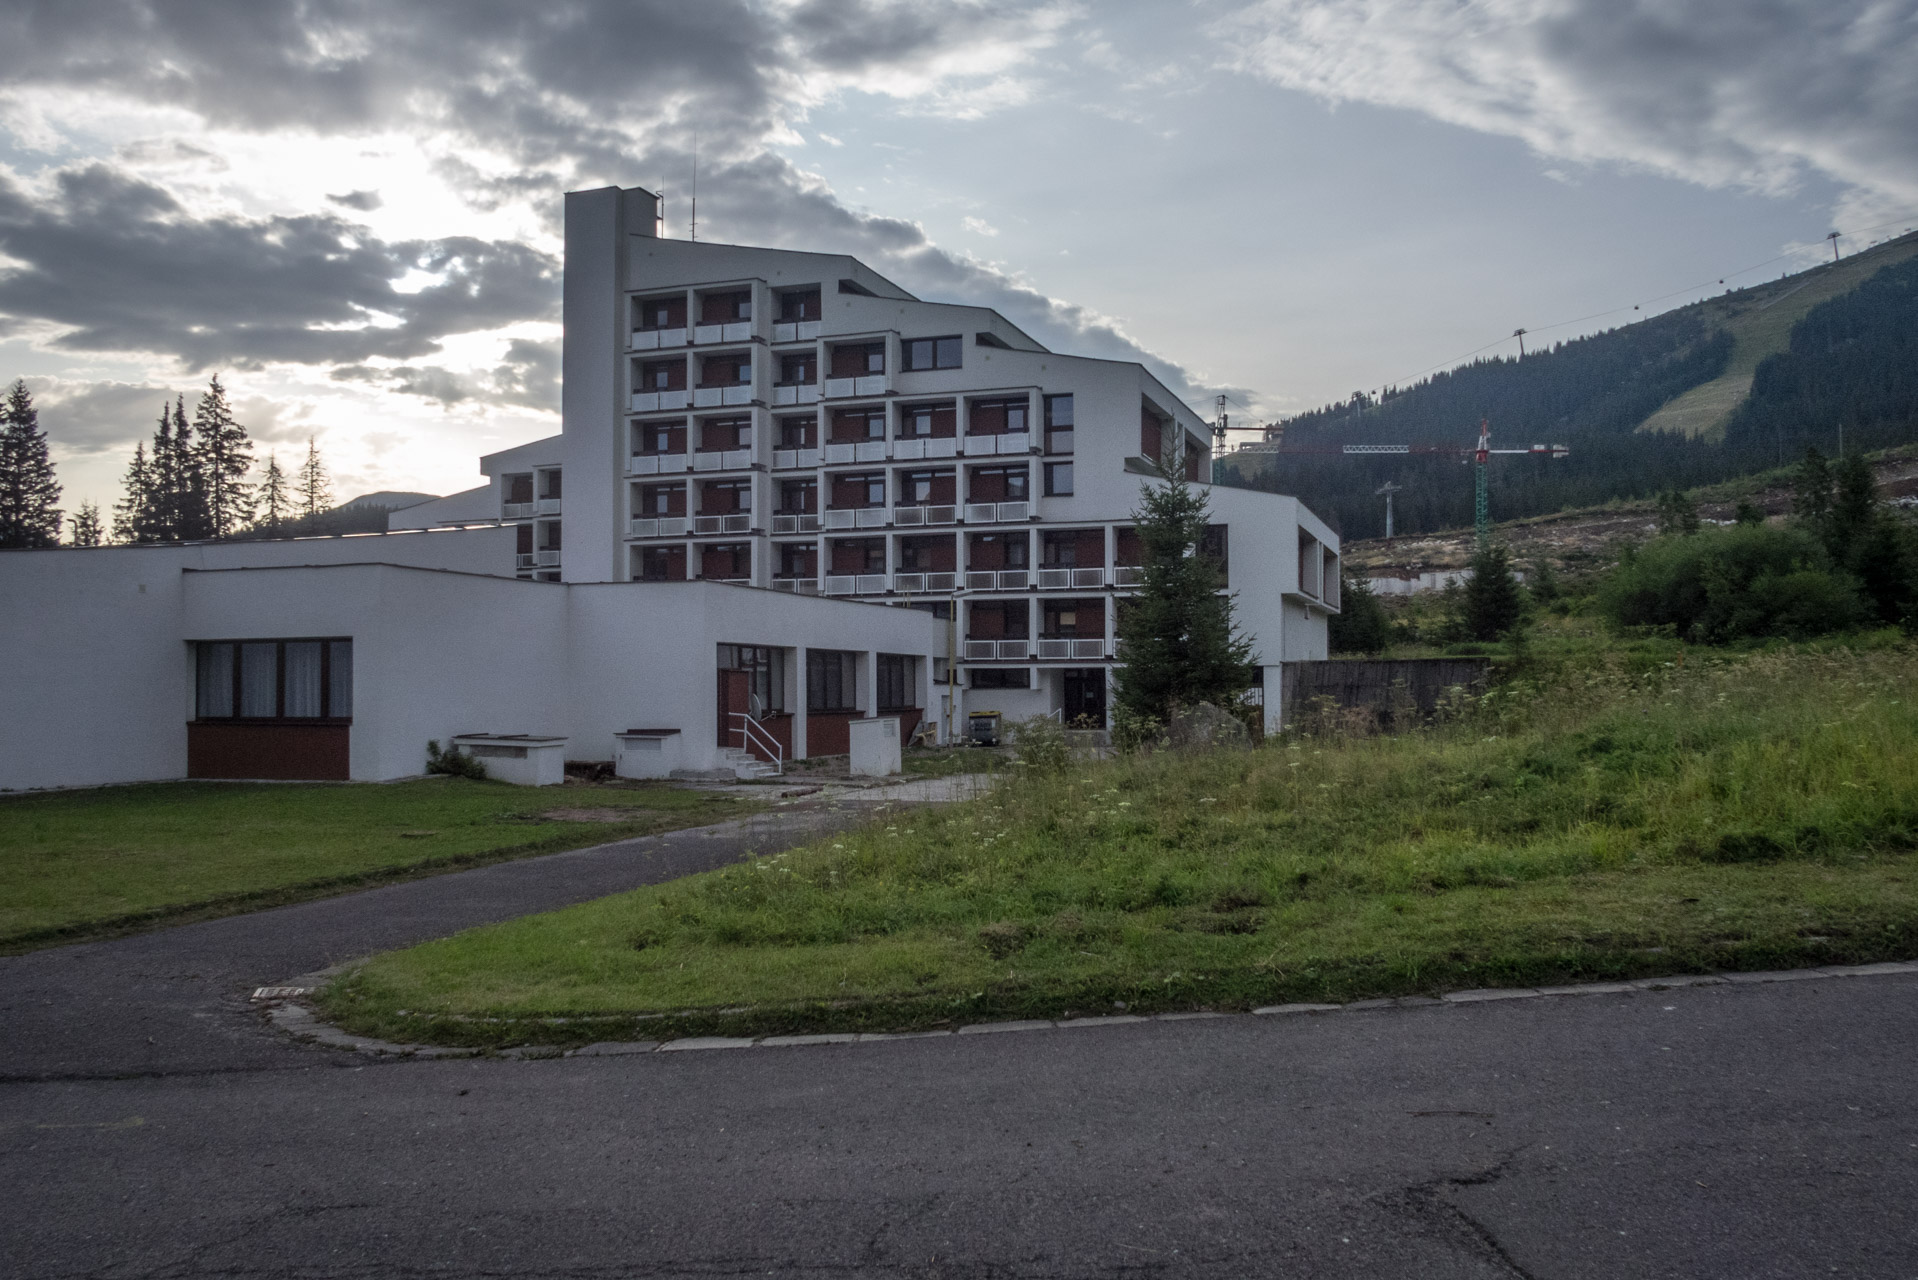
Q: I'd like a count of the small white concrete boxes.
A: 3